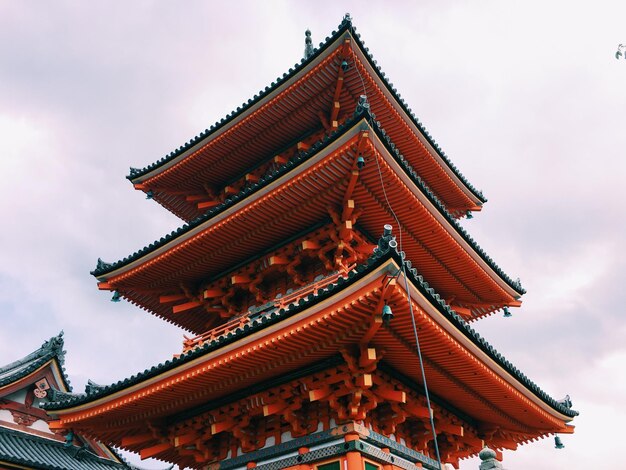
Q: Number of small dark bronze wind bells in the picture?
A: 9